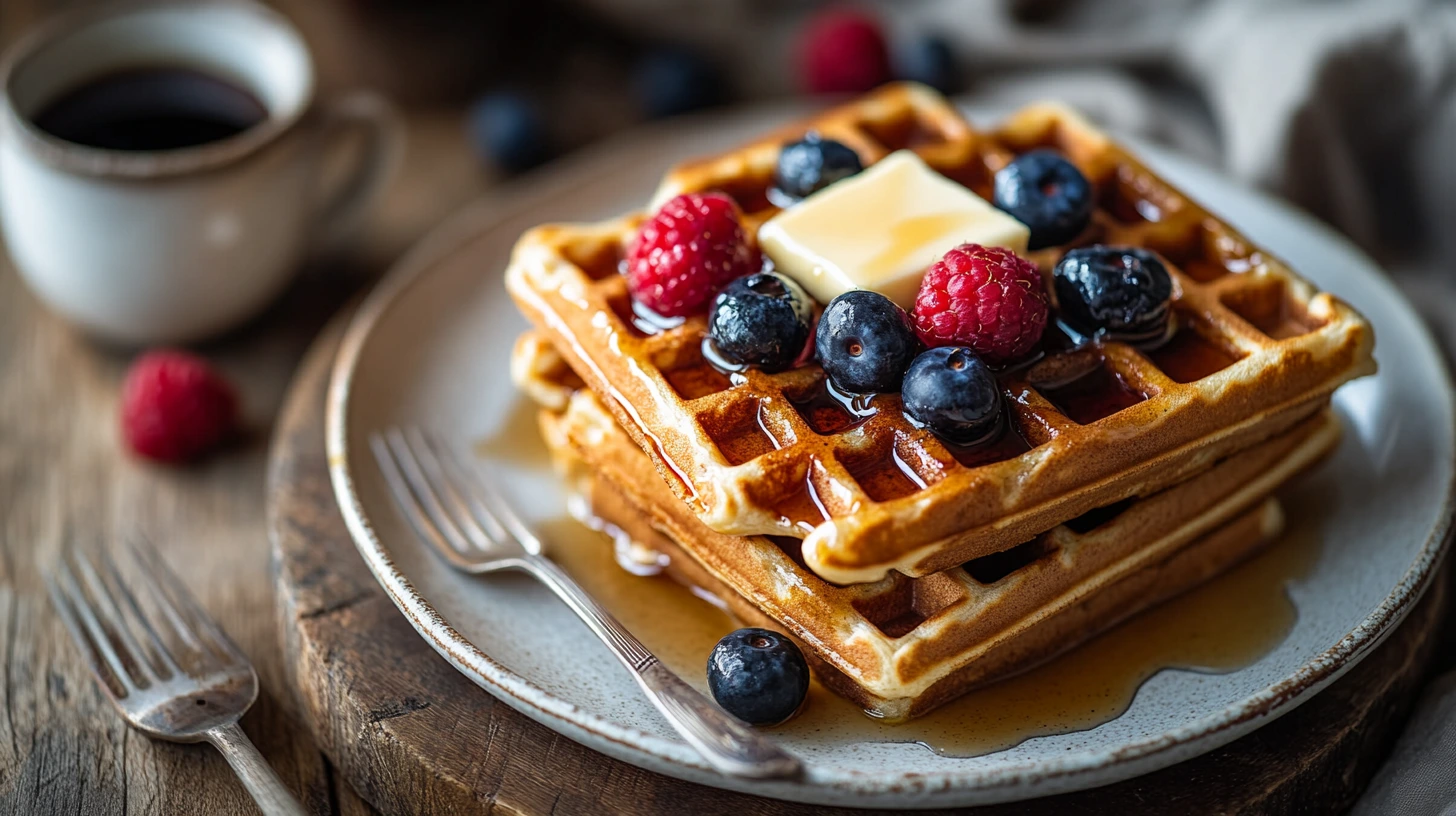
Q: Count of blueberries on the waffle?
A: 6